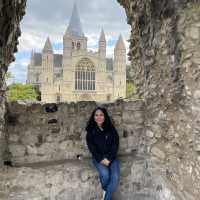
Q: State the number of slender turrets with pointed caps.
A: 3